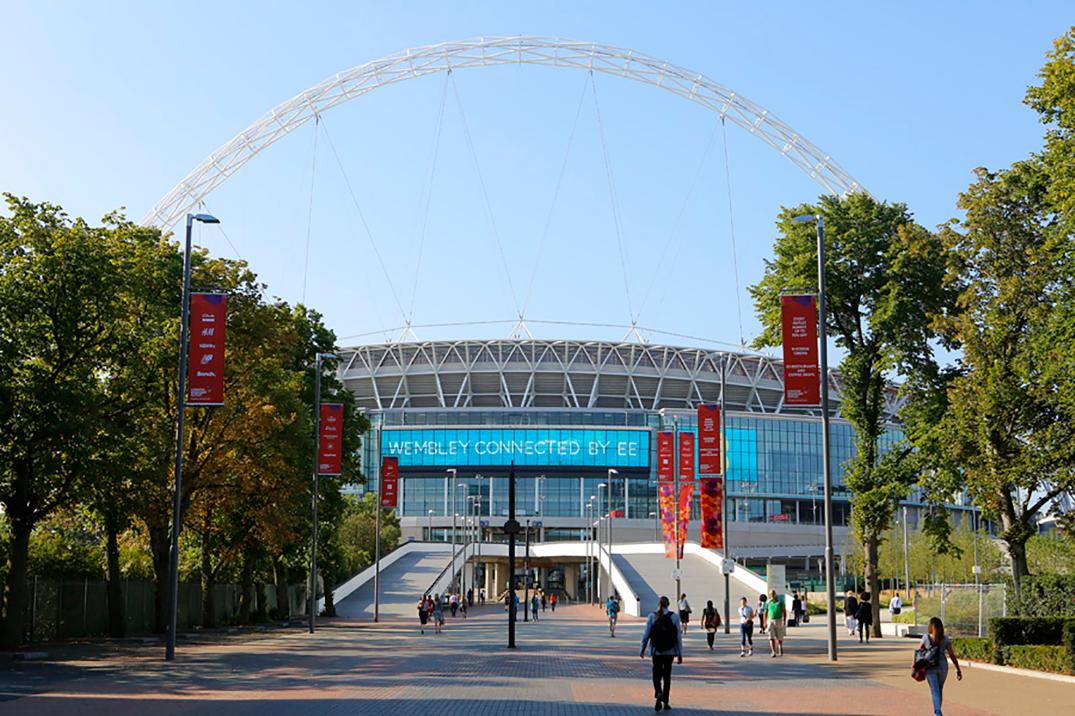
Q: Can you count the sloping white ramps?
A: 2